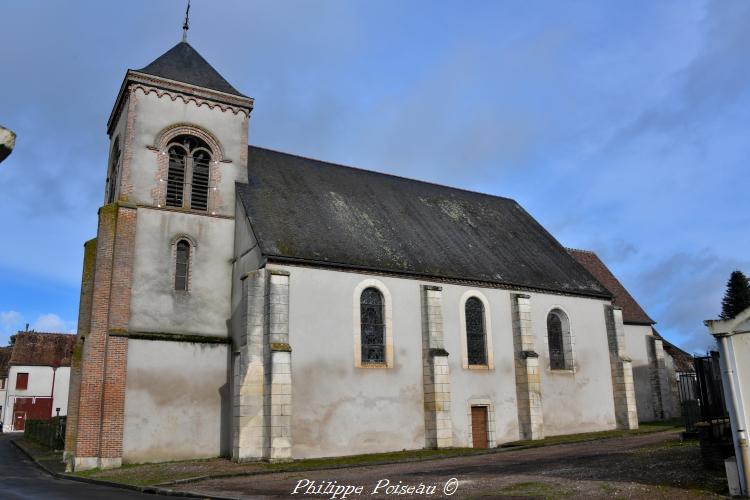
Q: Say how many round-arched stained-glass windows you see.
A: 3